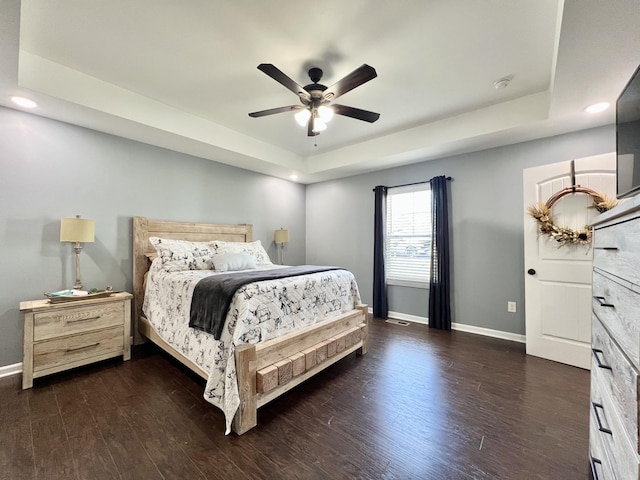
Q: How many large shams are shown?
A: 2